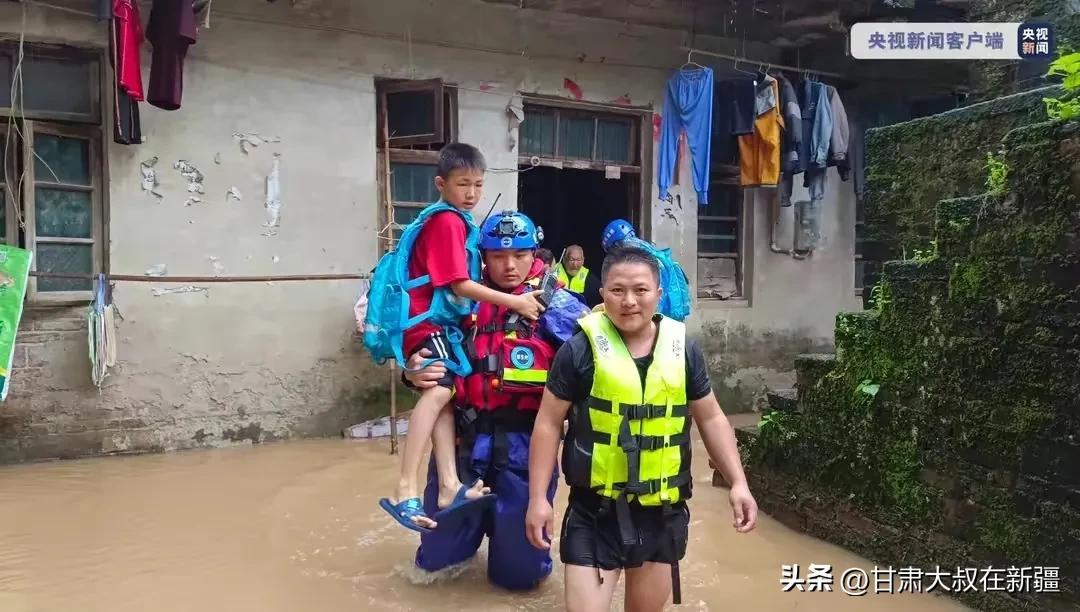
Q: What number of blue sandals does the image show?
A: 2